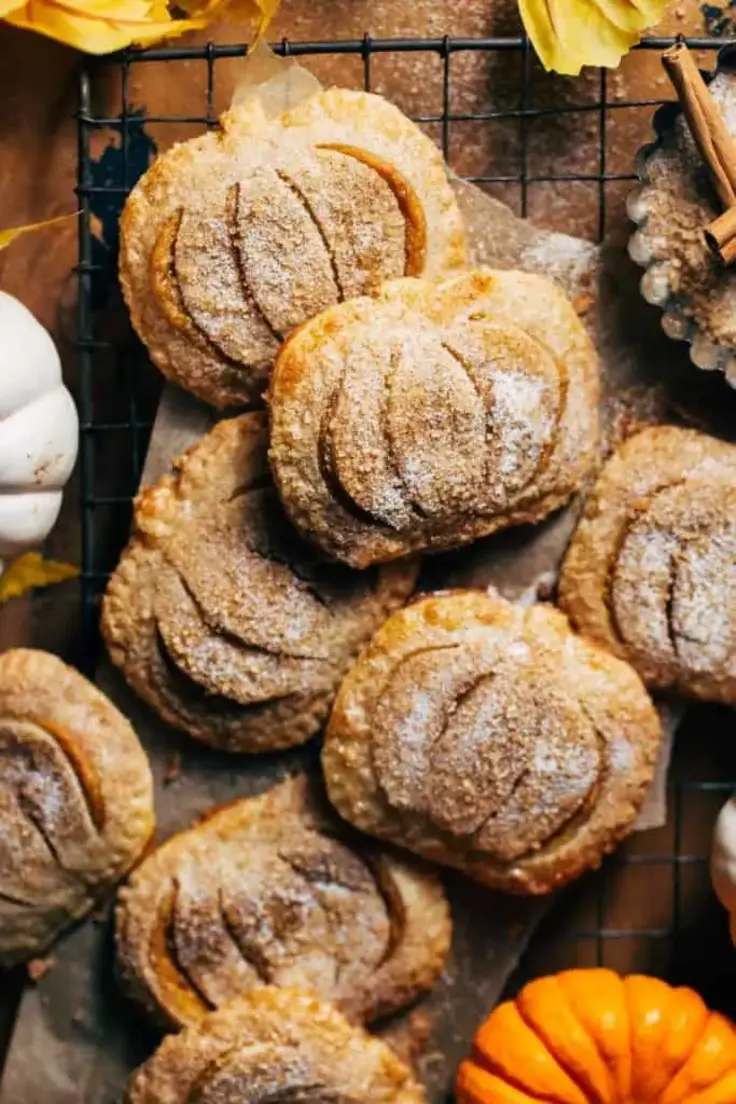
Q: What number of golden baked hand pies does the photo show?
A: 8